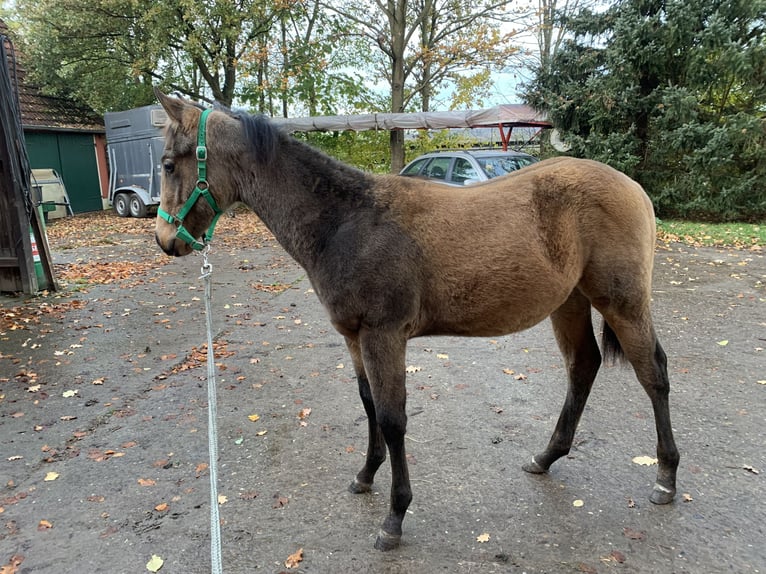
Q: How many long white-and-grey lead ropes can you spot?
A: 1